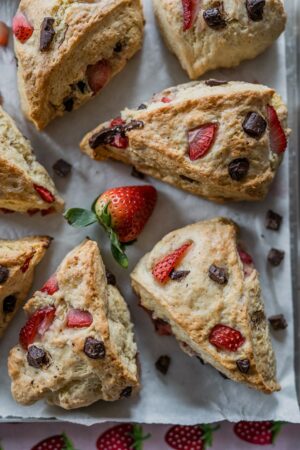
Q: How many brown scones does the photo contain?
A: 7